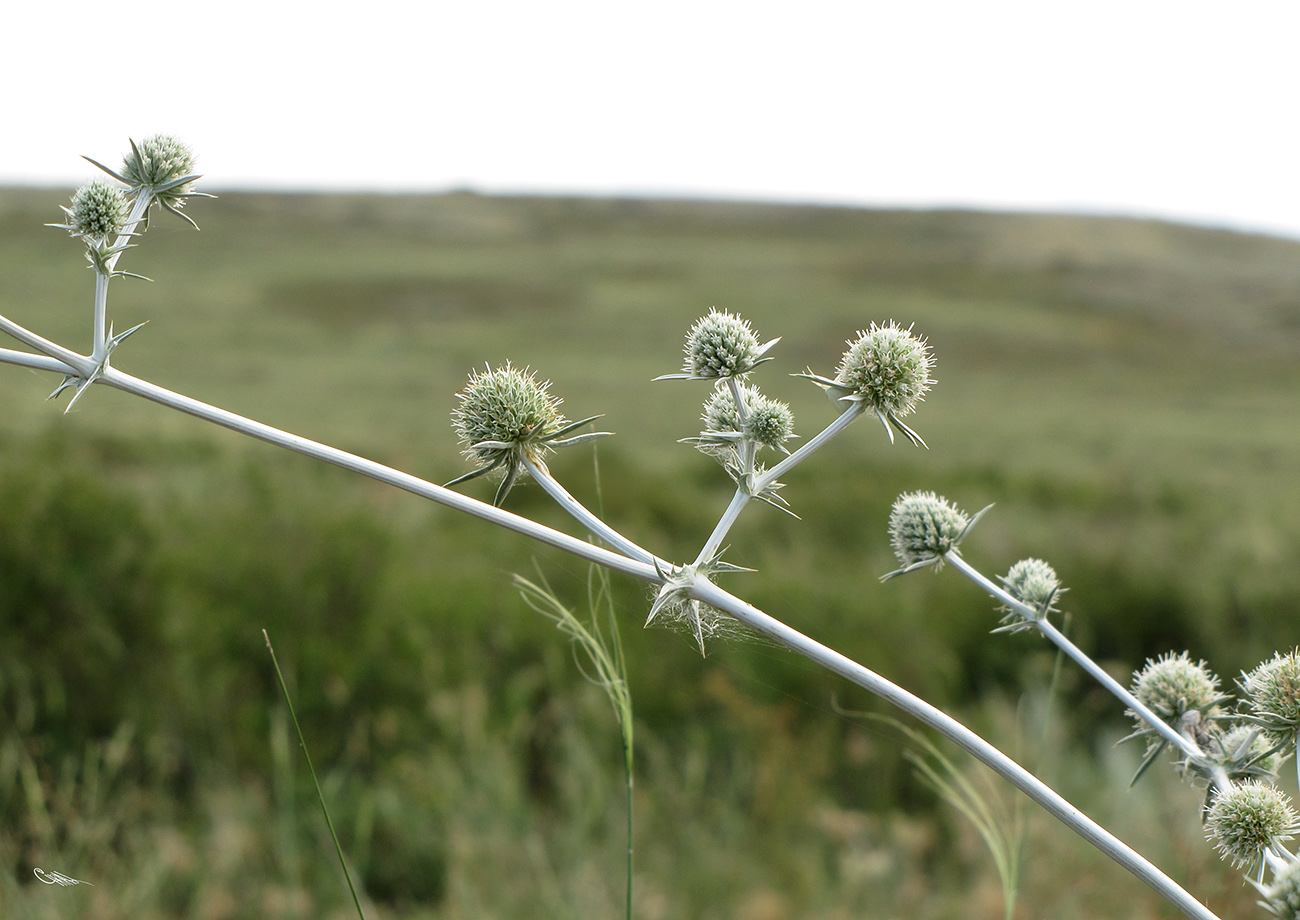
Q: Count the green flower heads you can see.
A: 14